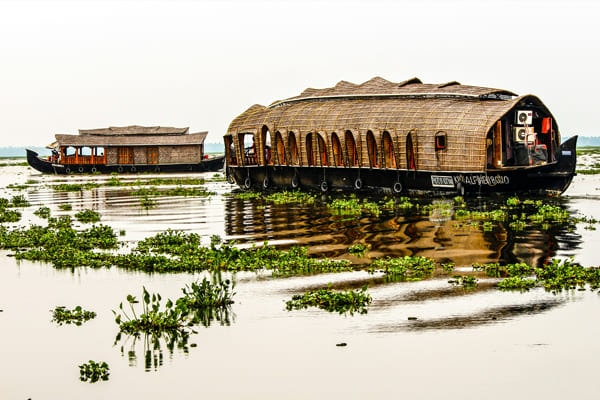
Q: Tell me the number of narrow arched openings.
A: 10